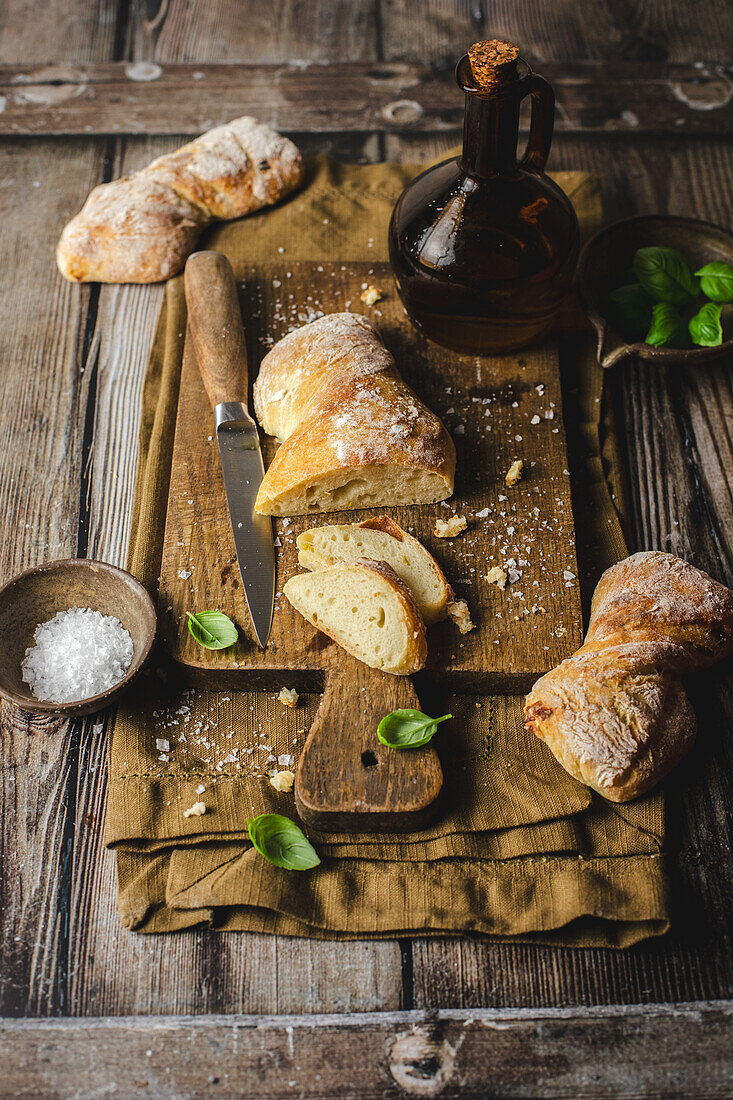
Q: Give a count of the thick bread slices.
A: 2